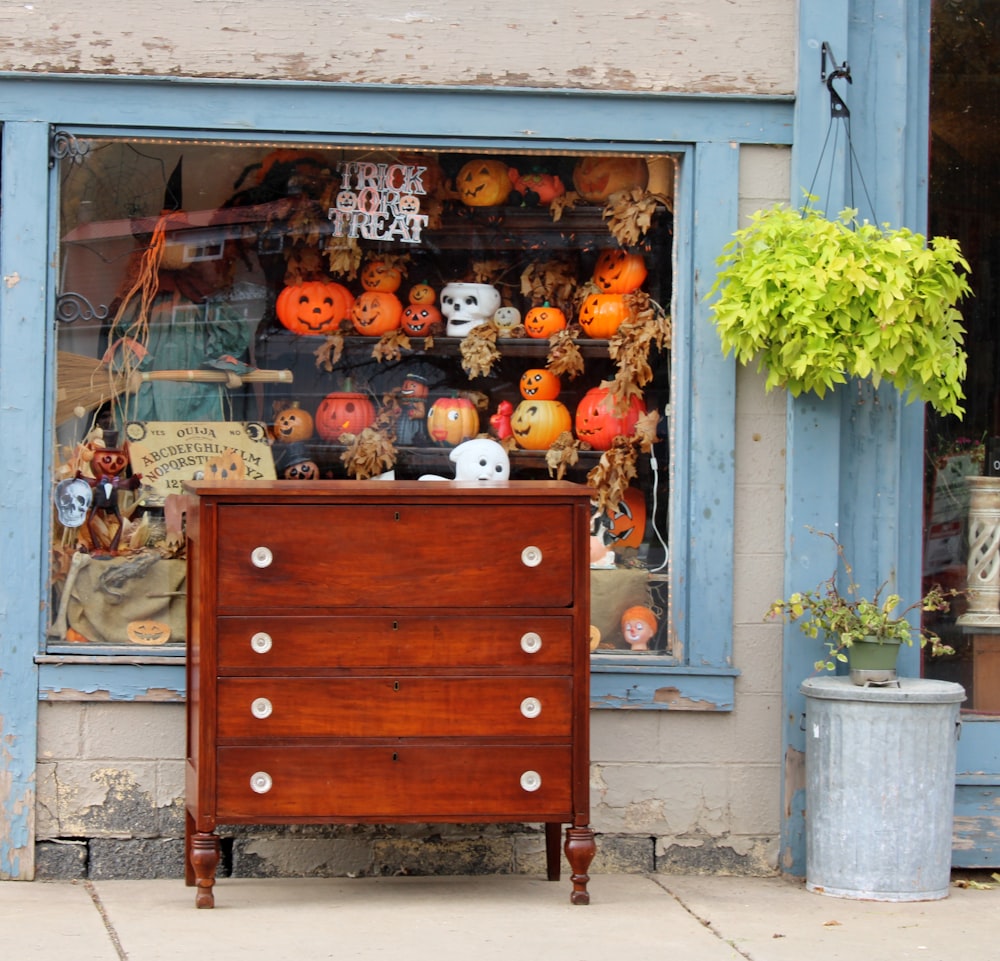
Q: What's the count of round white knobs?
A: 8